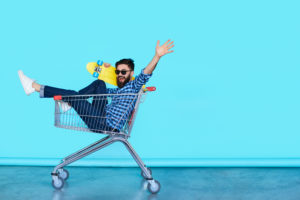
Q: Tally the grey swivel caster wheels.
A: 4